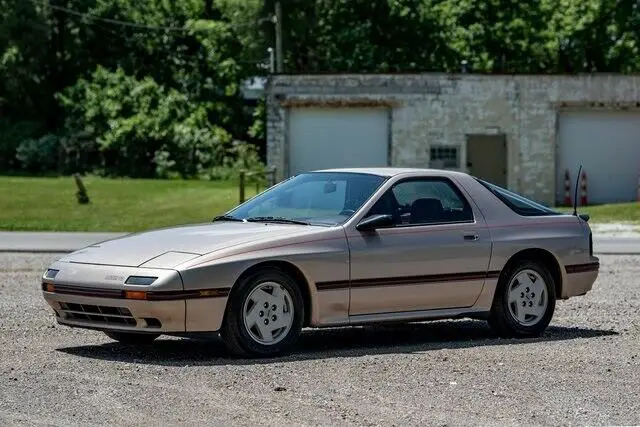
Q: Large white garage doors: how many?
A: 2